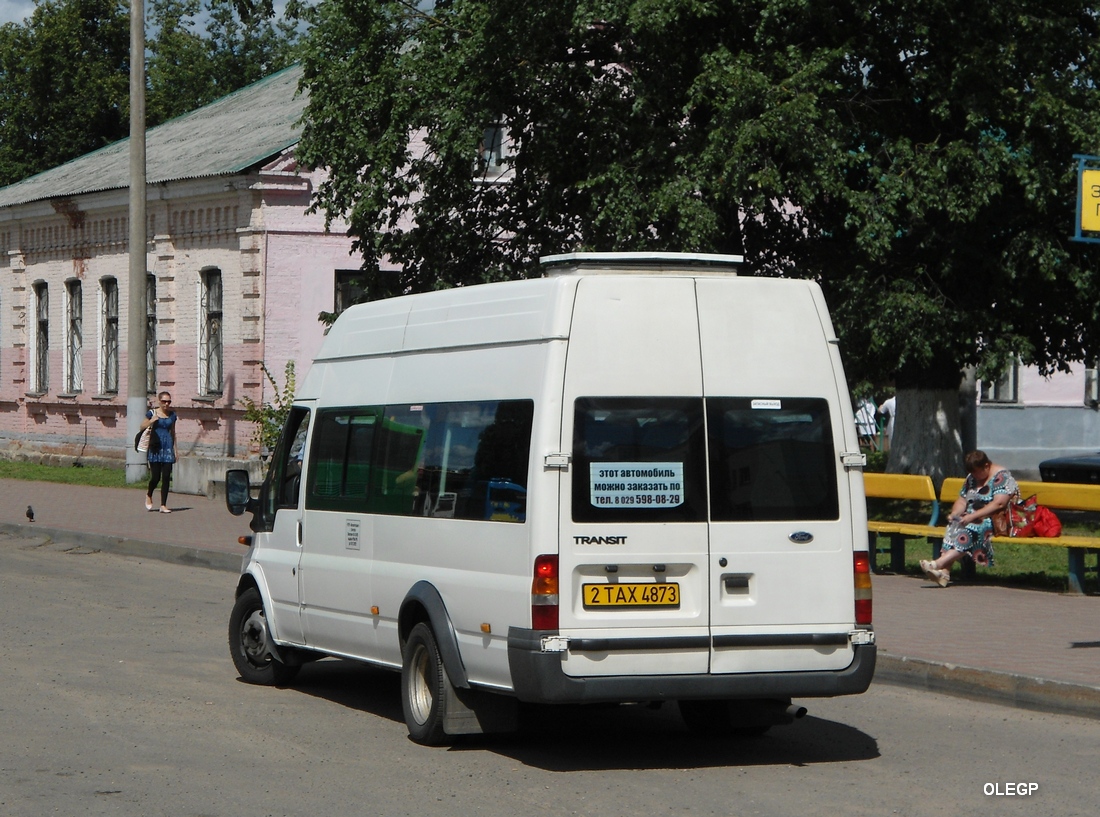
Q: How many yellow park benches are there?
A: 2